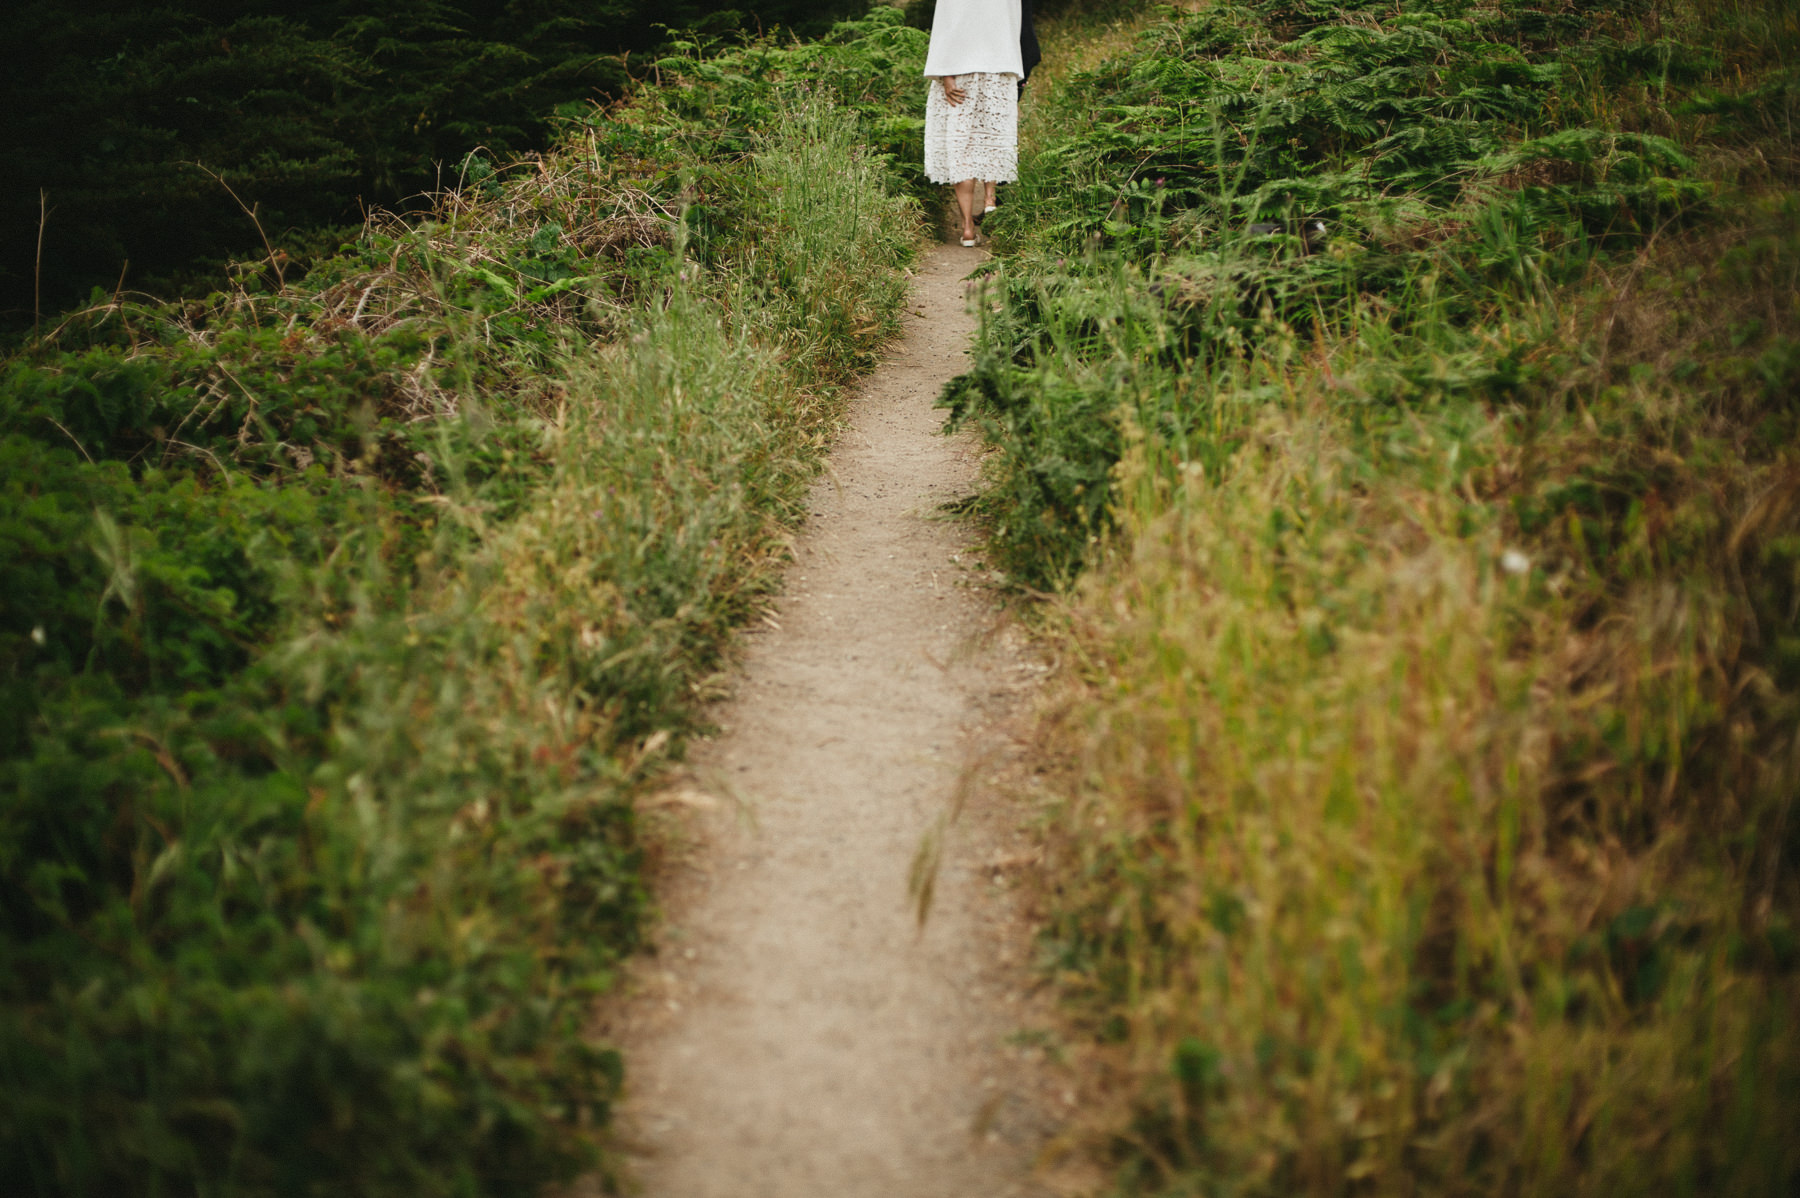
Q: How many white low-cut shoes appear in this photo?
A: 2